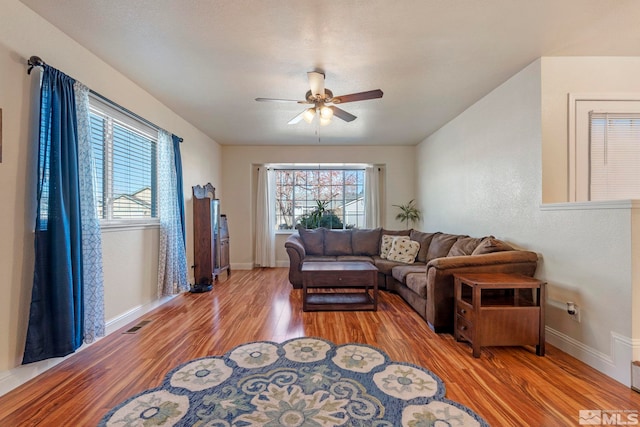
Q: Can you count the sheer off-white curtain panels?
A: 2